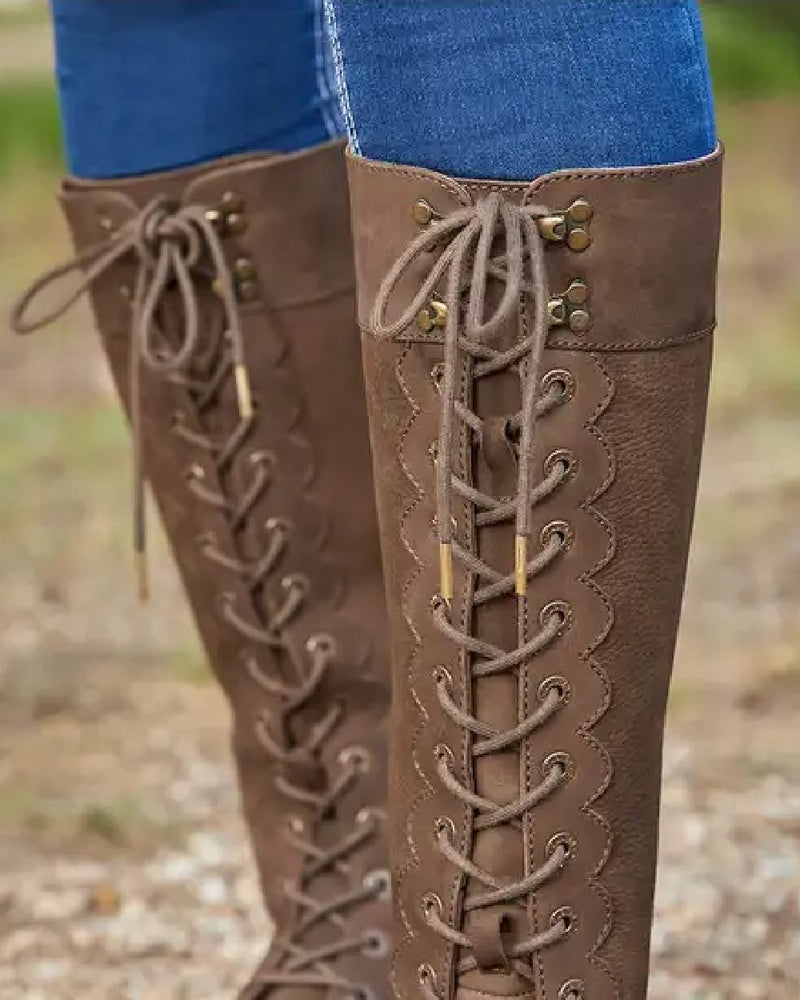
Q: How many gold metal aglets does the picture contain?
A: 4